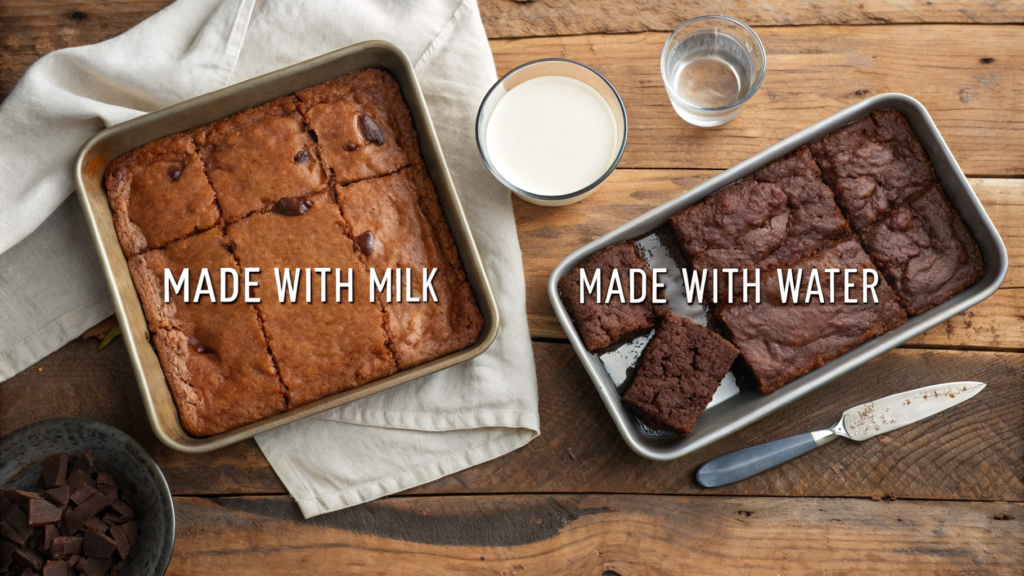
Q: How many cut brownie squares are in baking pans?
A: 12